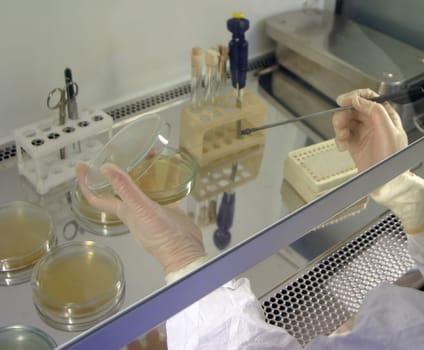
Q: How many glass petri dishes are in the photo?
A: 5